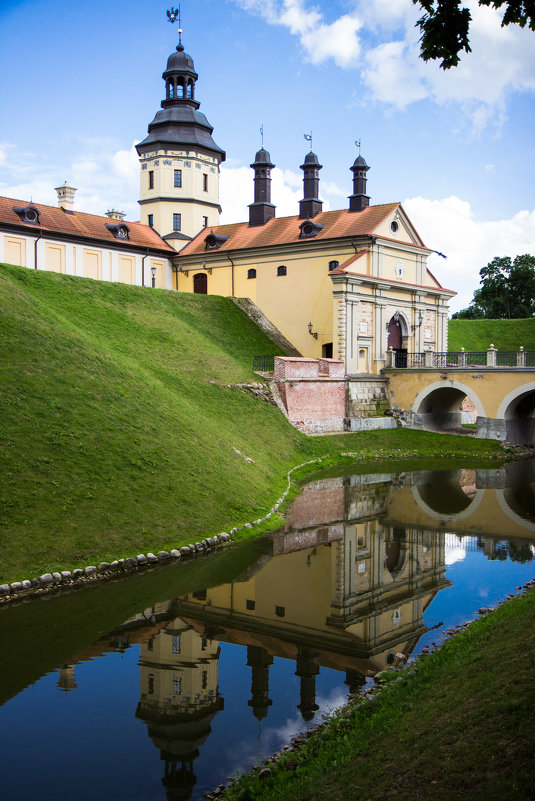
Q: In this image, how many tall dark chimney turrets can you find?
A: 3